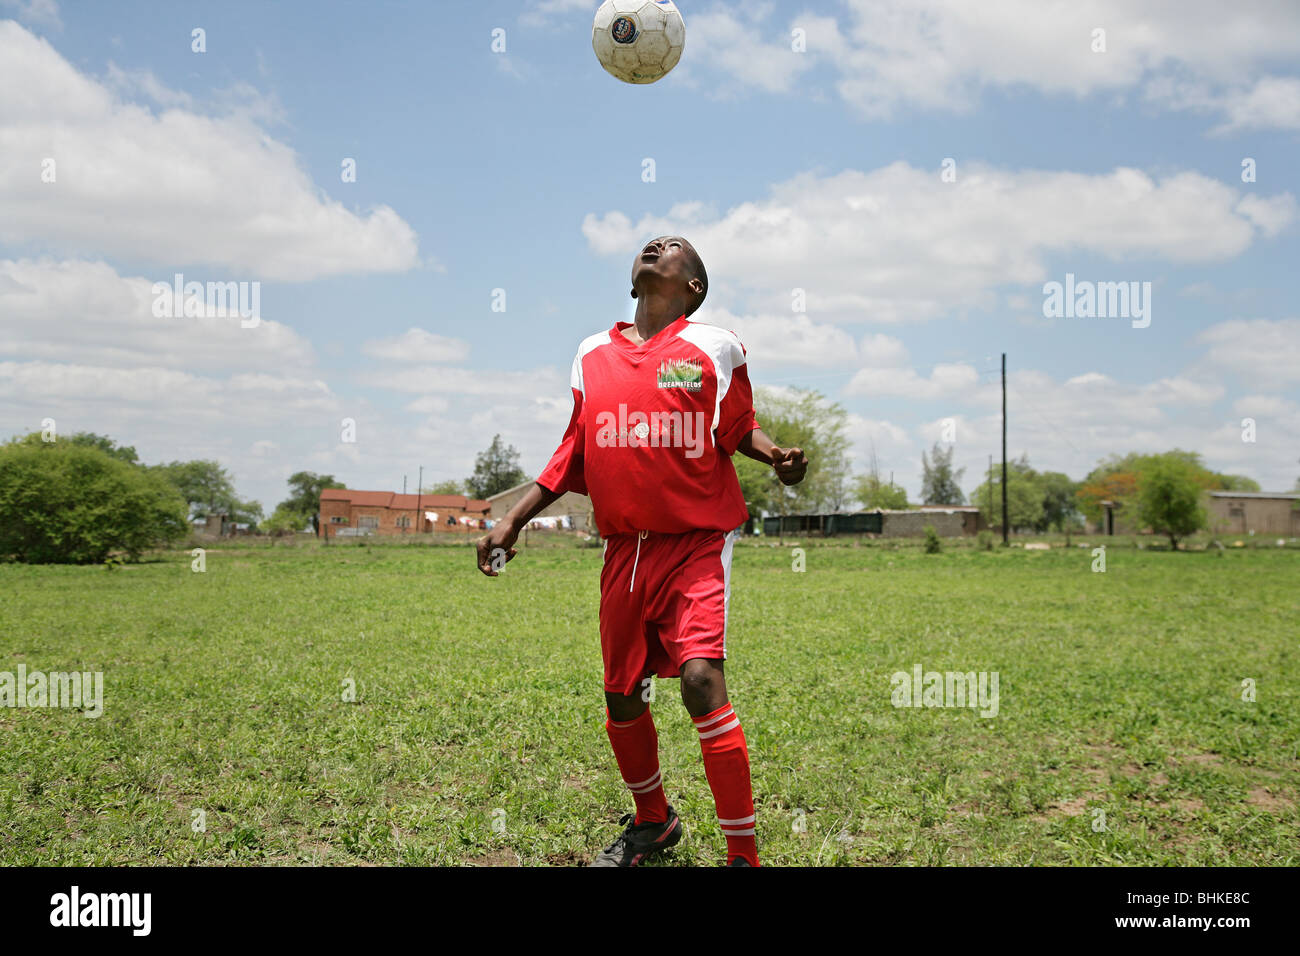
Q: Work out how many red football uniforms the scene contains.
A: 1